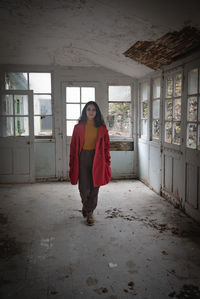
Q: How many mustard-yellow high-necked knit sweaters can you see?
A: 1